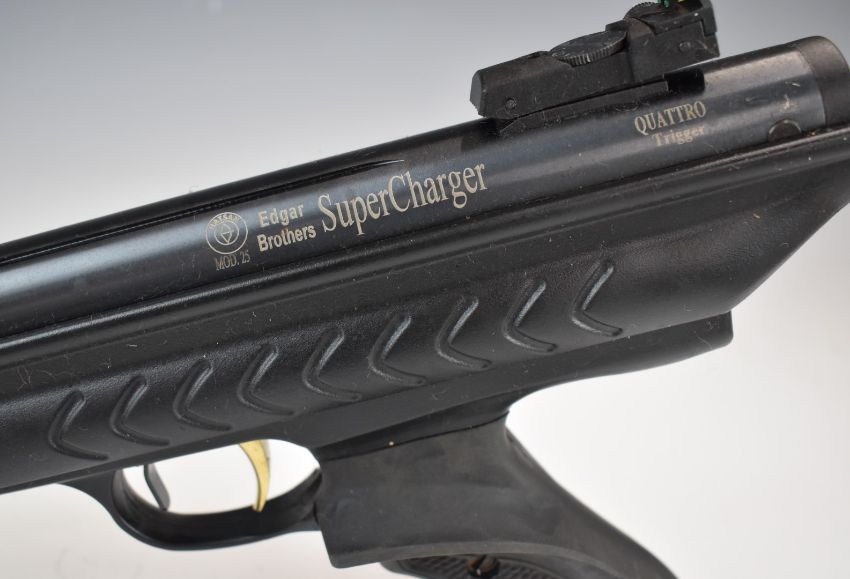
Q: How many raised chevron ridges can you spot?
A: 9